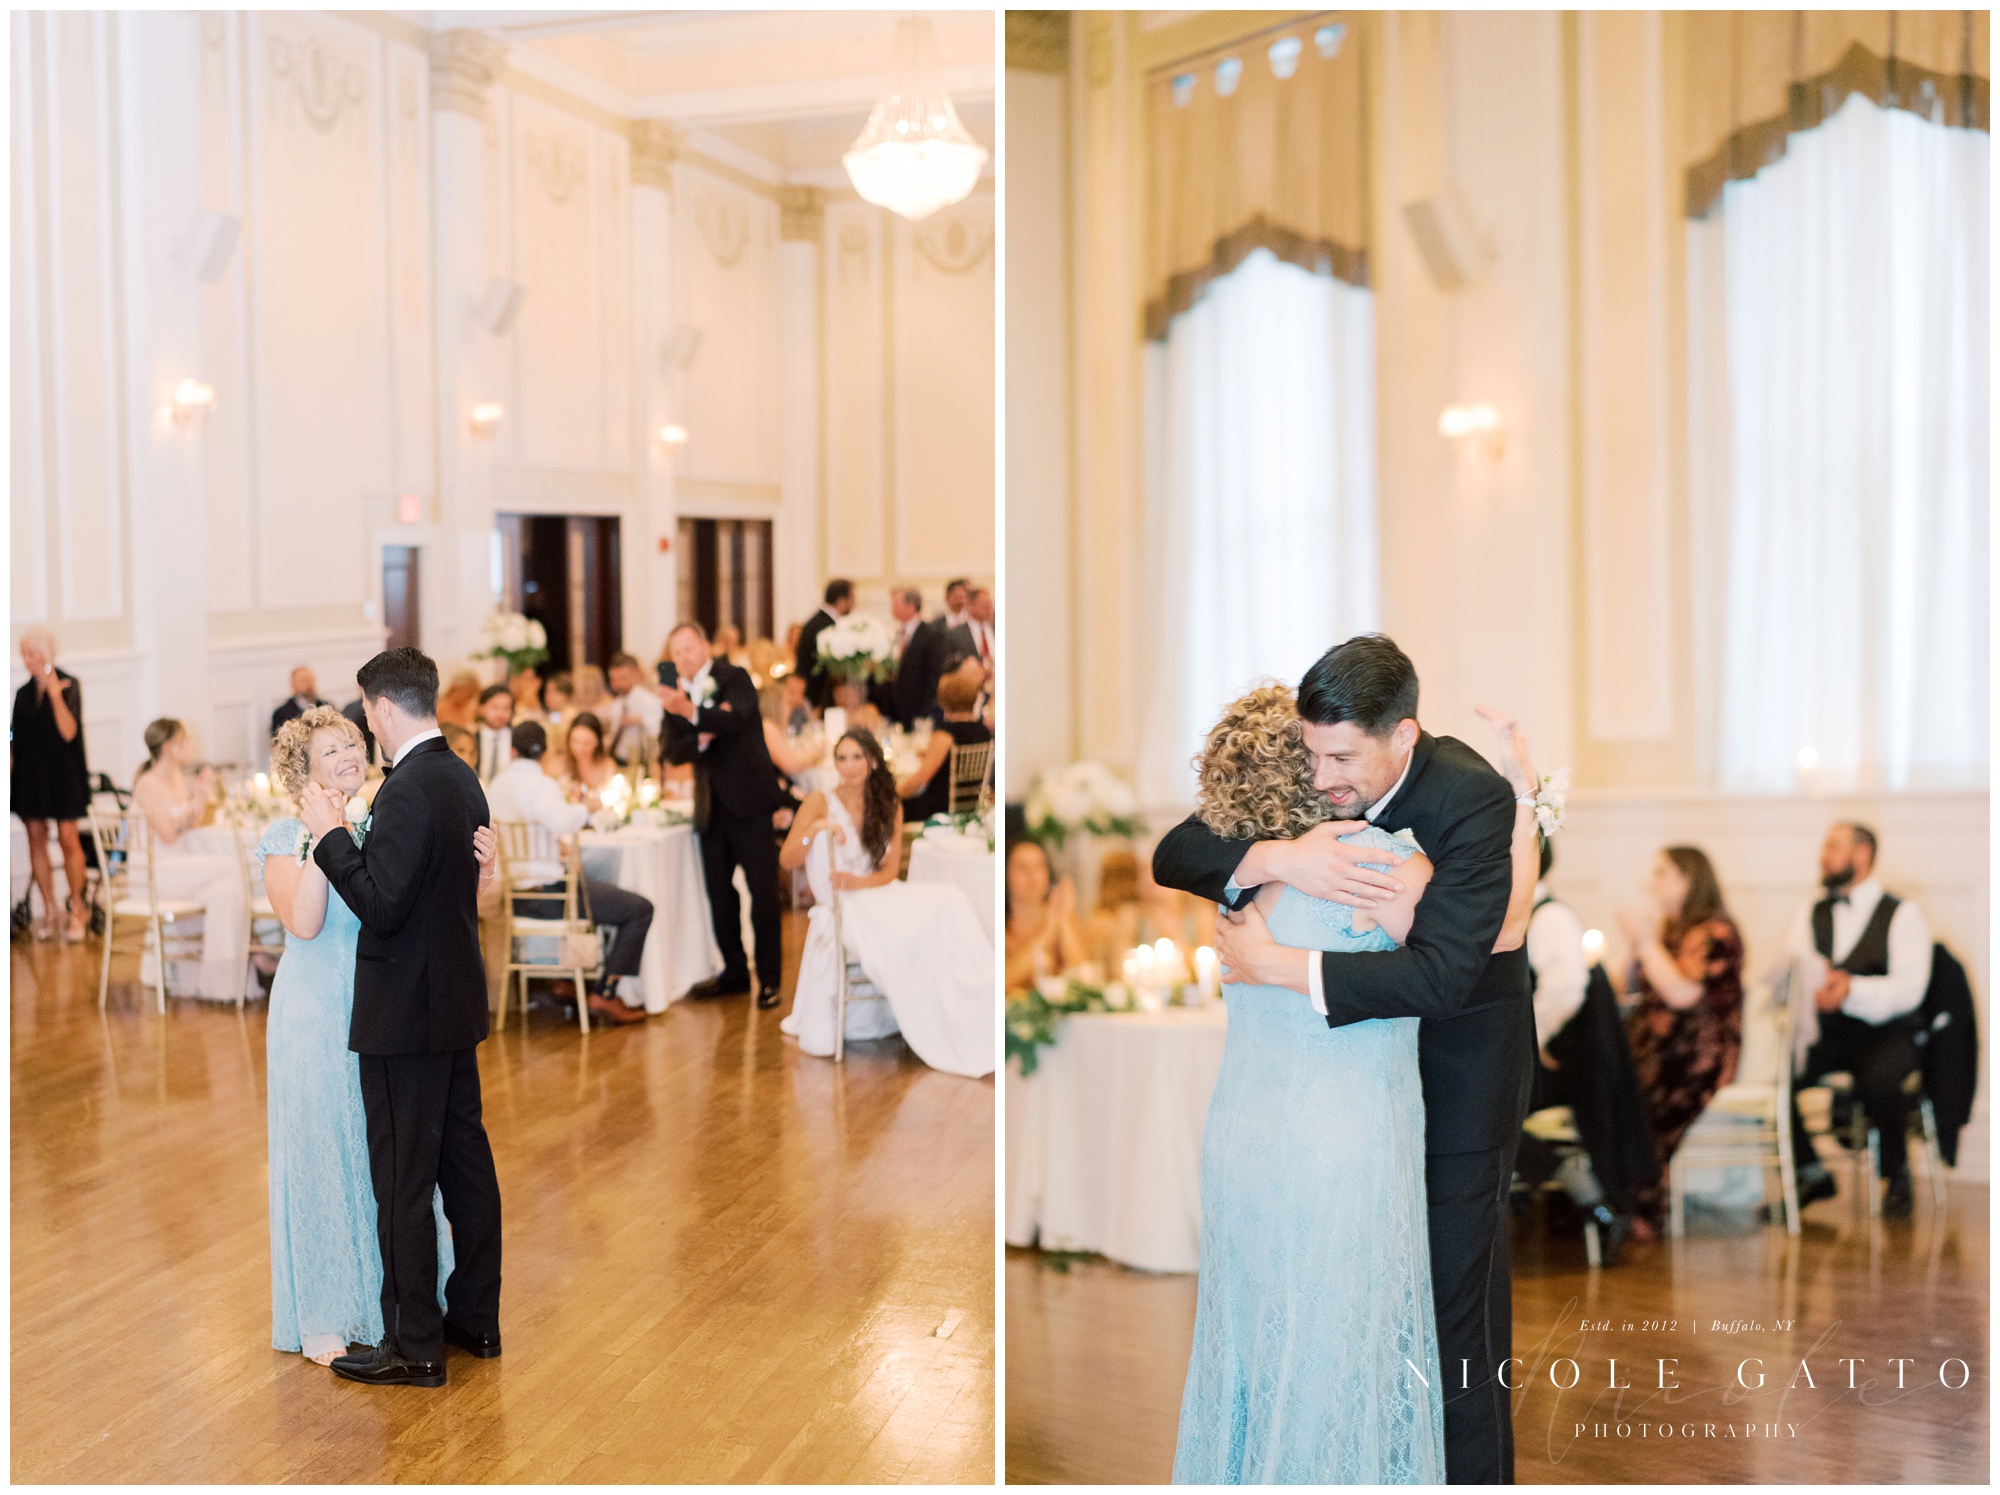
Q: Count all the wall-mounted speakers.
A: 4